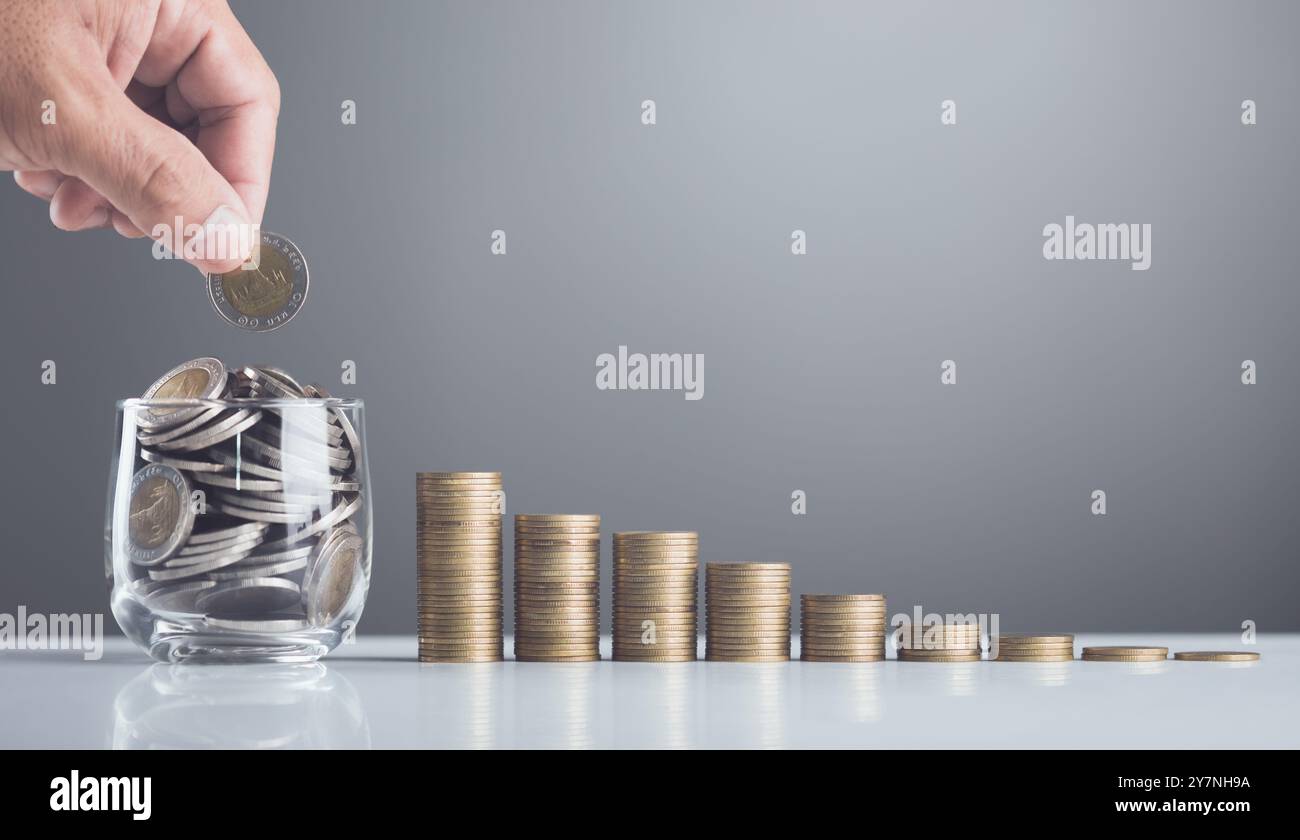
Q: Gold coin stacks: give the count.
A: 9